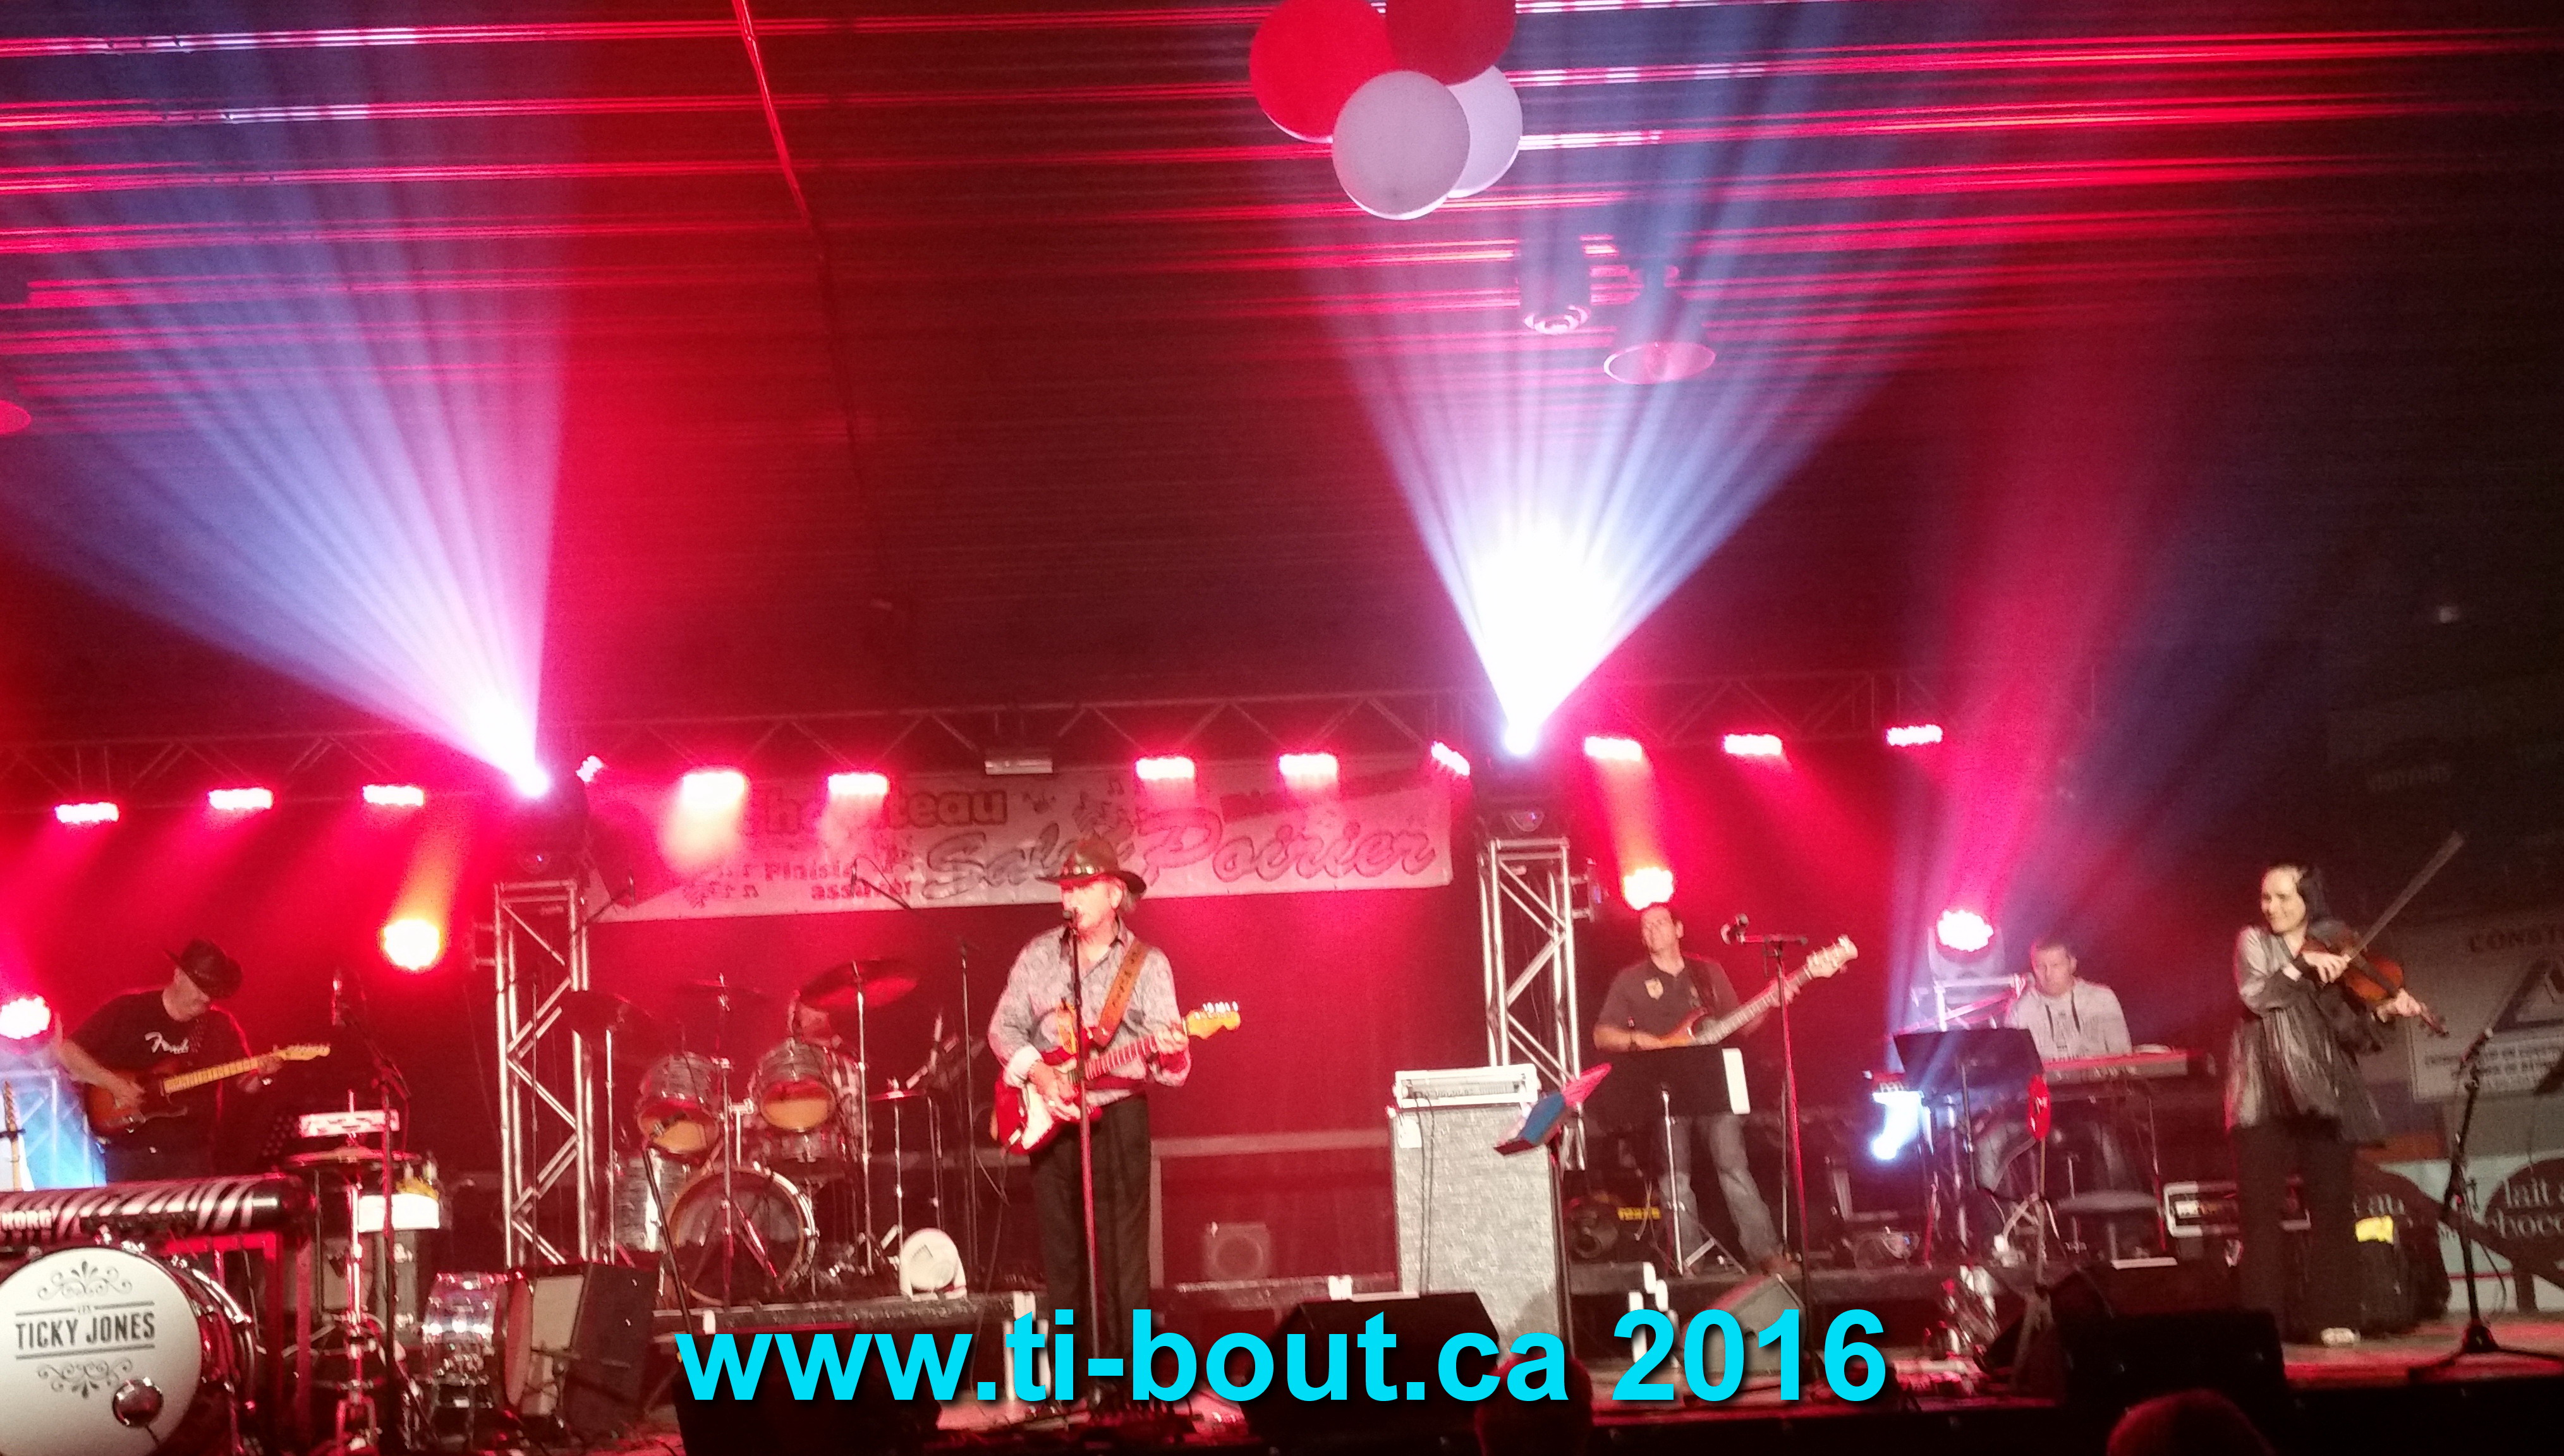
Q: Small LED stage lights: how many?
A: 12